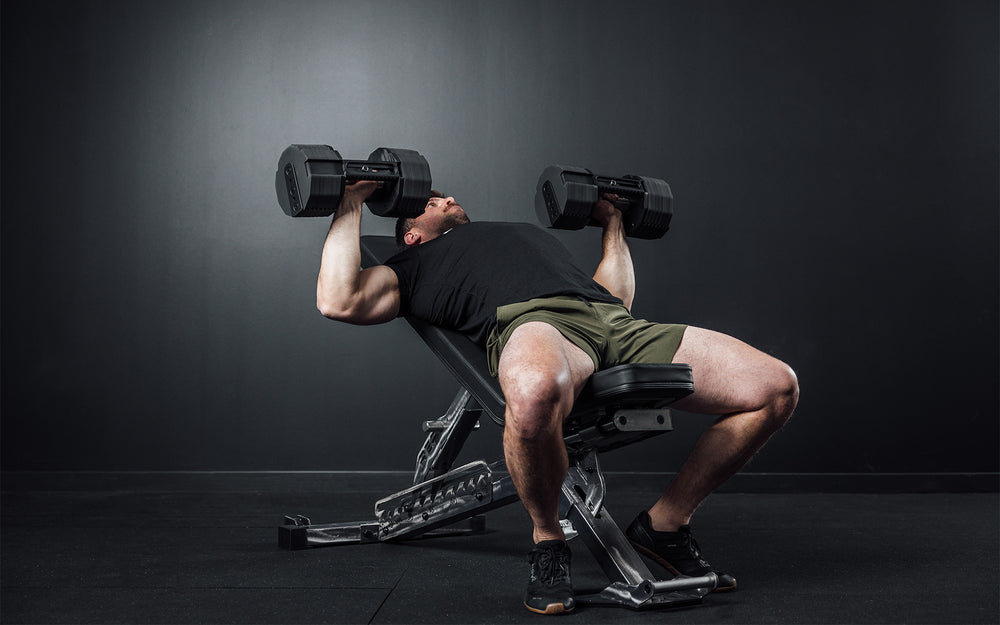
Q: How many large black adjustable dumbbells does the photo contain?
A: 2